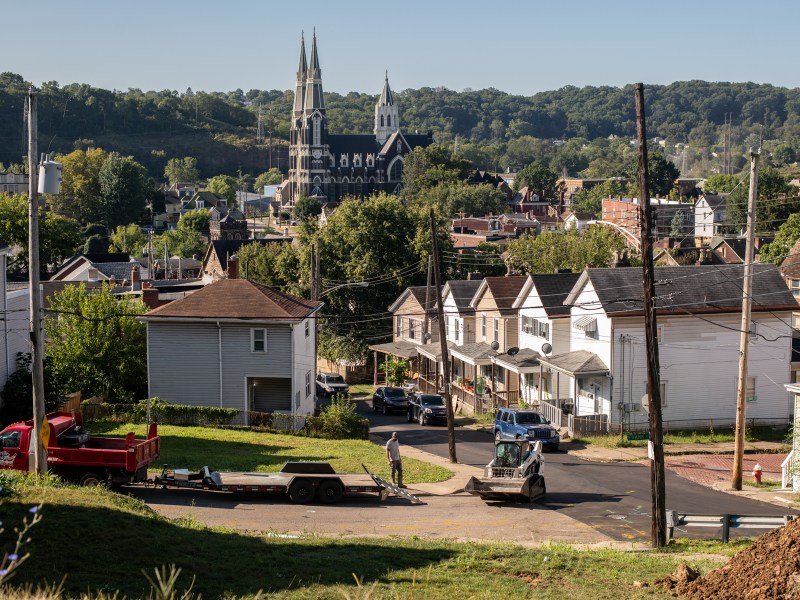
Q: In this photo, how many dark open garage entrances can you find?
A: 1